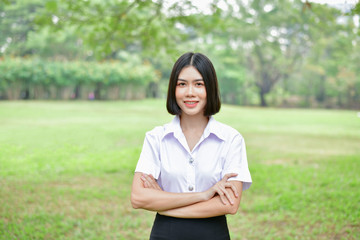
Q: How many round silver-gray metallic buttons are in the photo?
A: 2